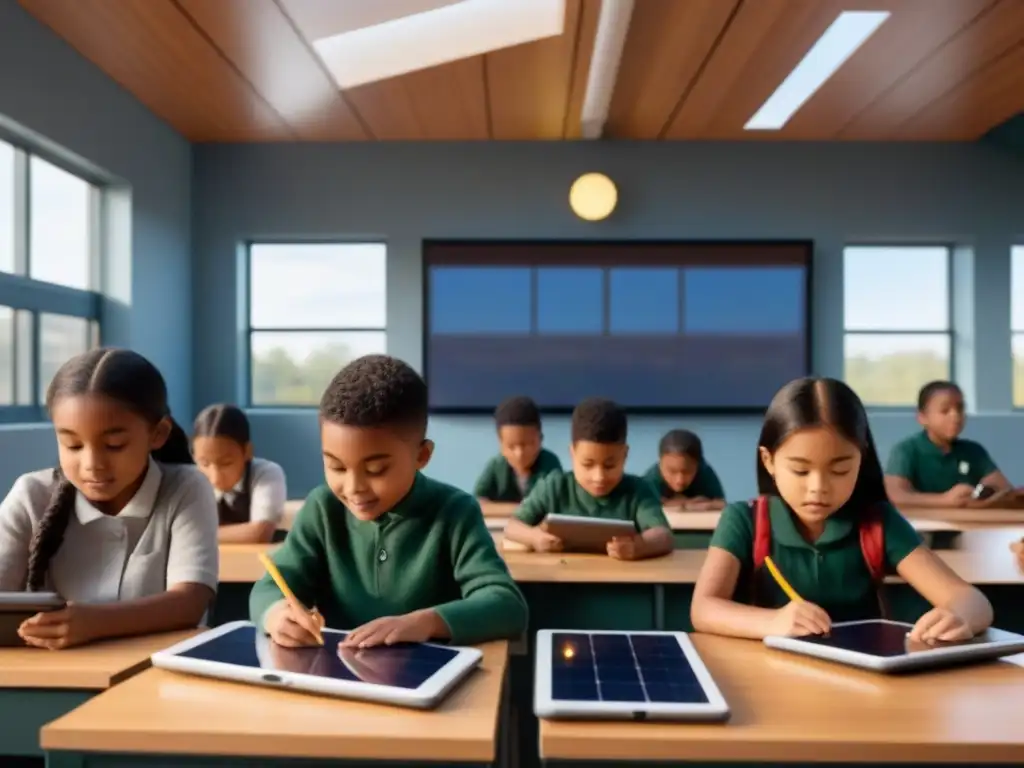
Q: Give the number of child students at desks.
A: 8